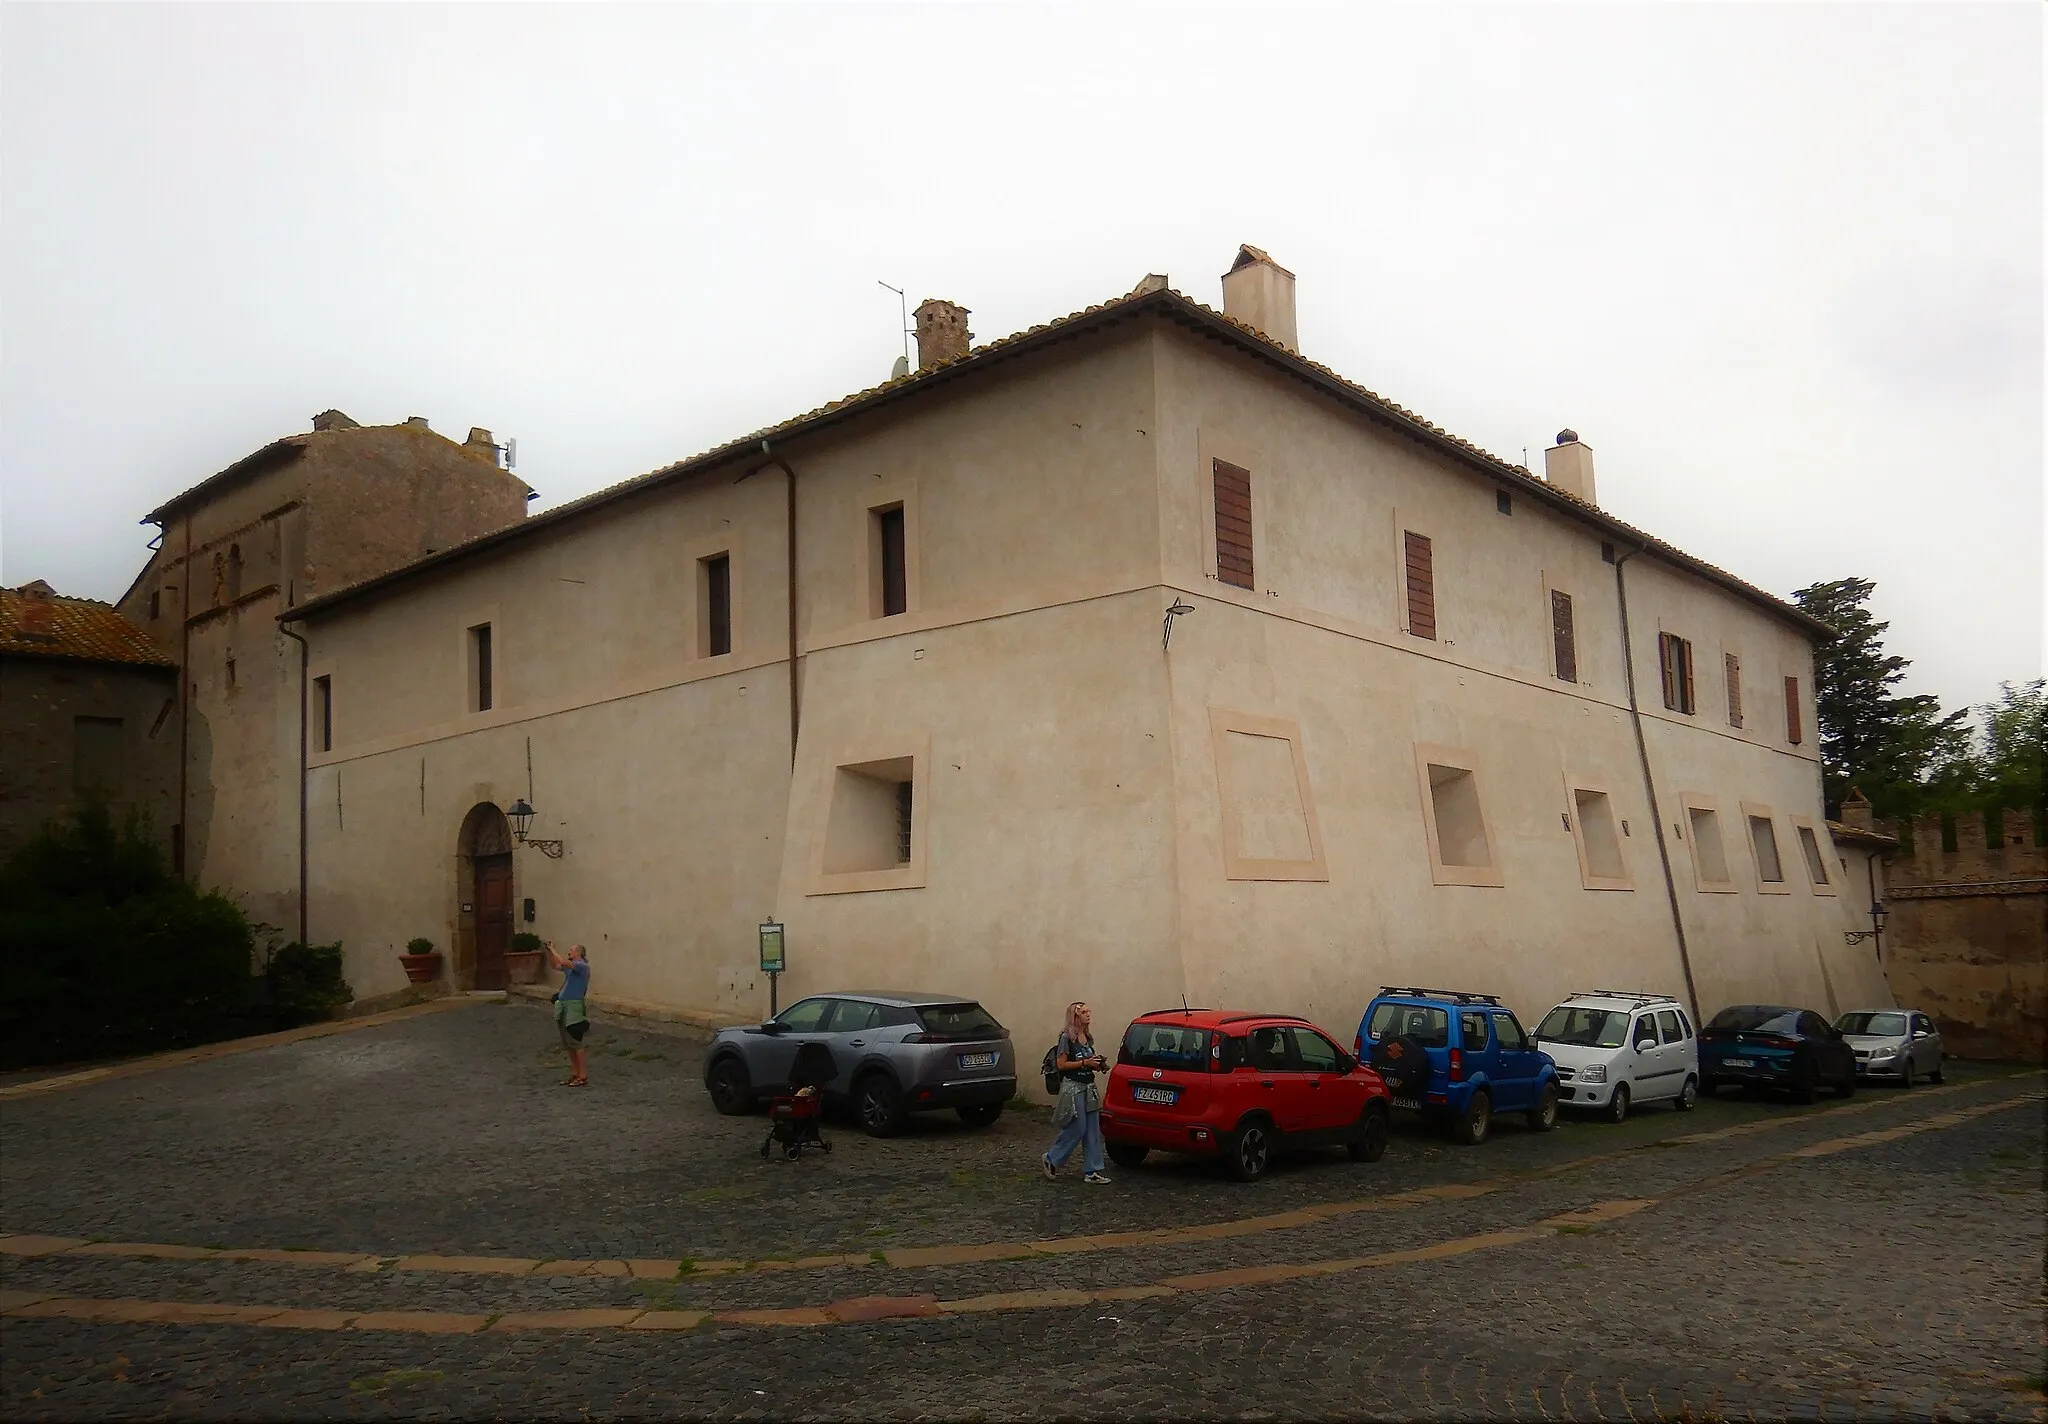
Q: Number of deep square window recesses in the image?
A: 6